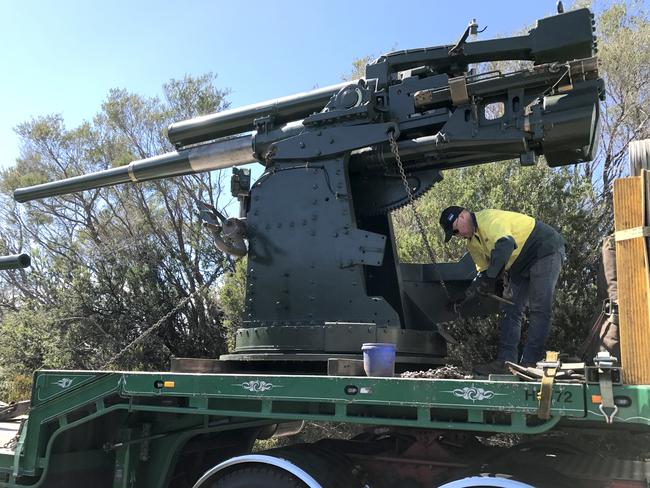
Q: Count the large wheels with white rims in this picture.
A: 2